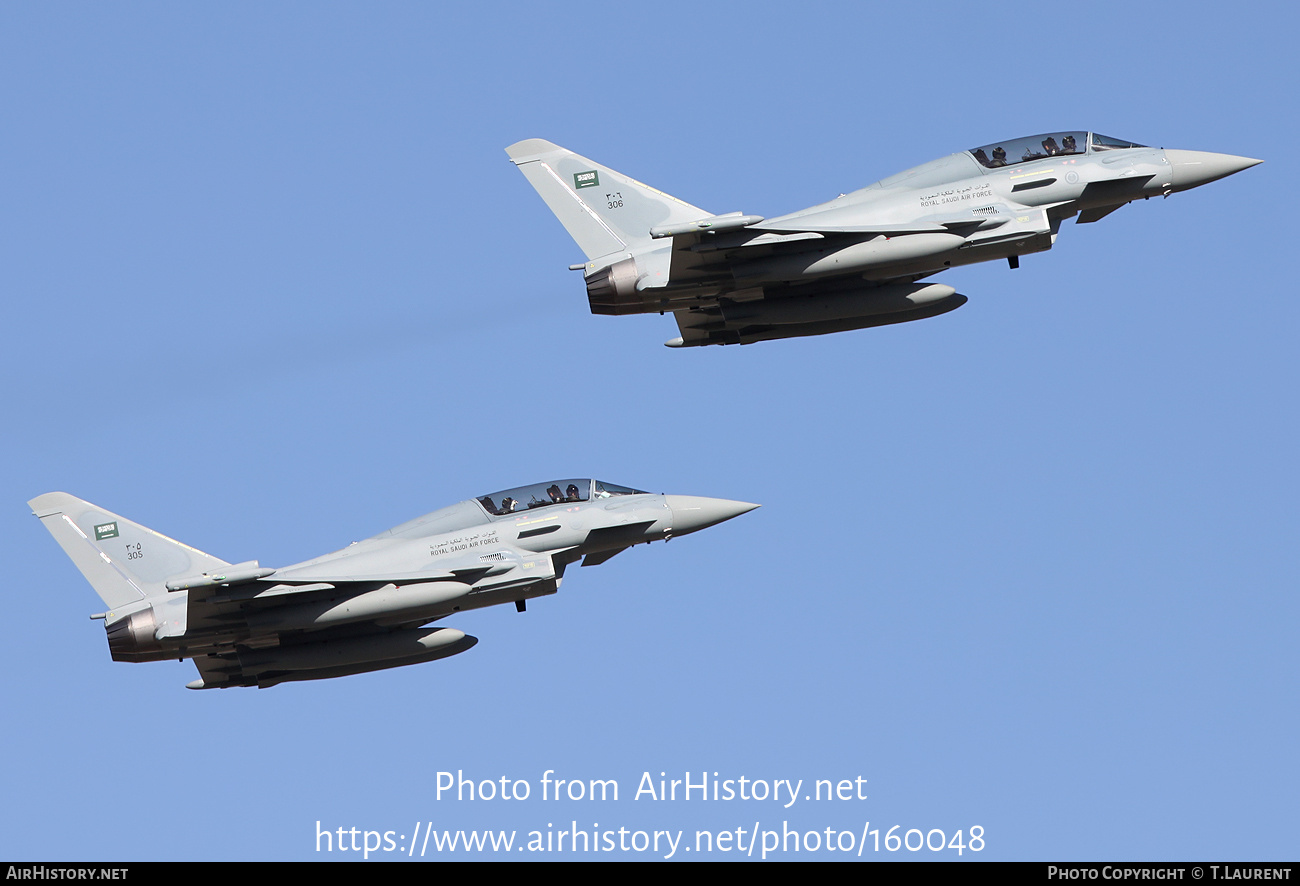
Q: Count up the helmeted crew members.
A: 4